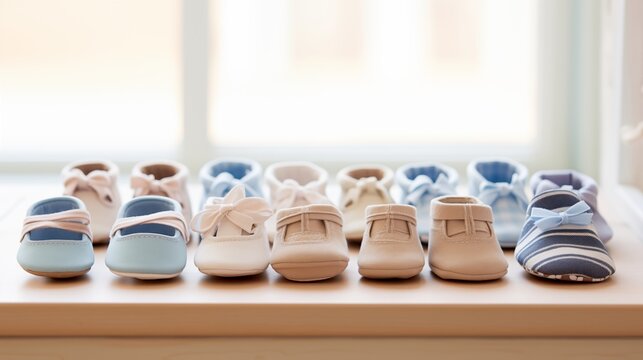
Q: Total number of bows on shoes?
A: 10